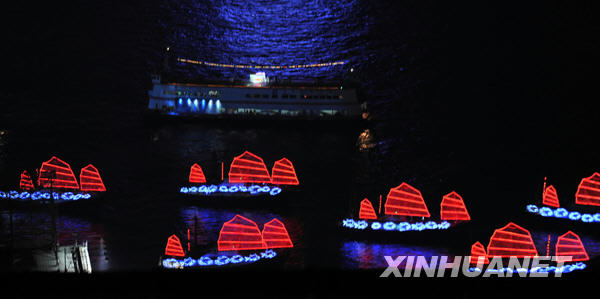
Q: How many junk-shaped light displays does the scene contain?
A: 6